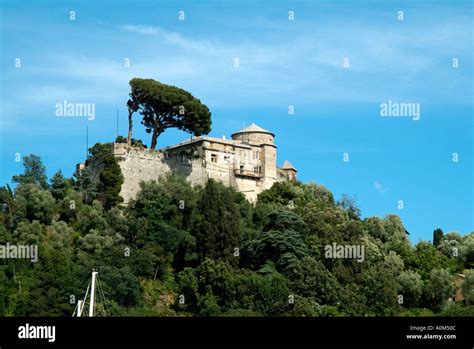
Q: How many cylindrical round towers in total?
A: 1